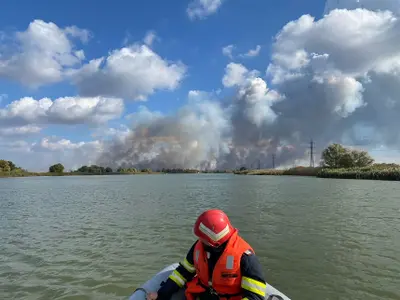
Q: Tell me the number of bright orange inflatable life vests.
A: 1